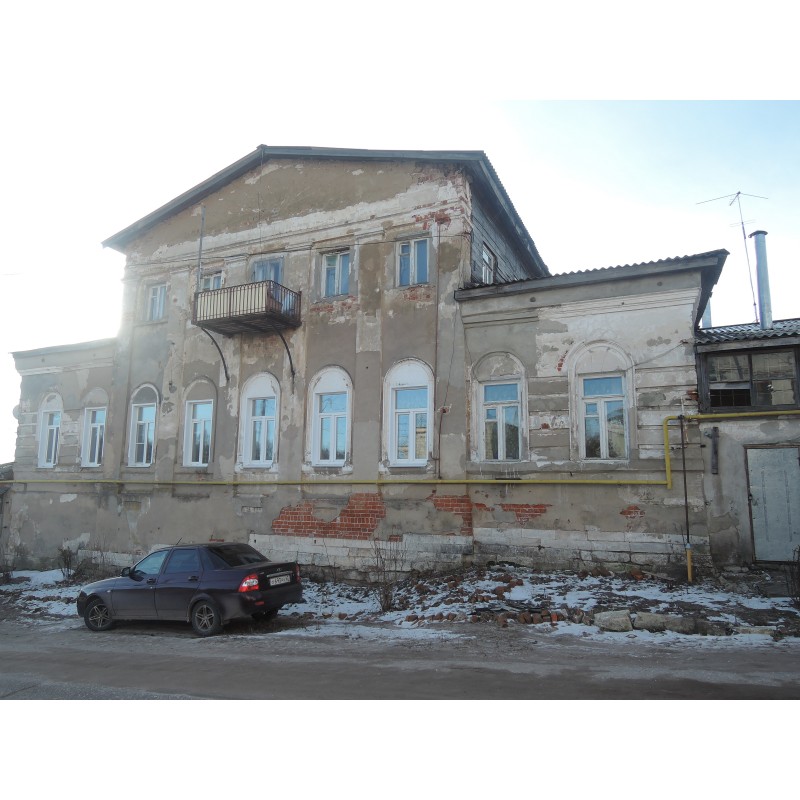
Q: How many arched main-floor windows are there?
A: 9